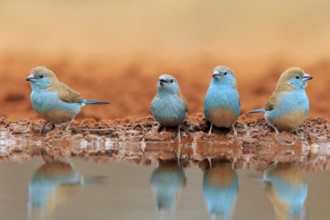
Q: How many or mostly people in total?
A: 0